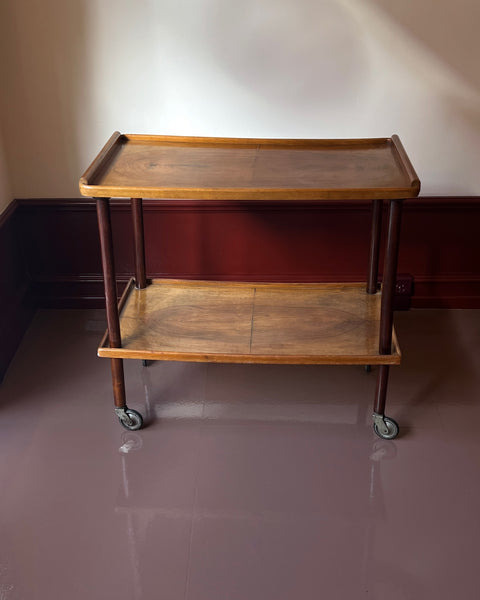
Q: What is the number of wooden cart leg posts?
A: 4